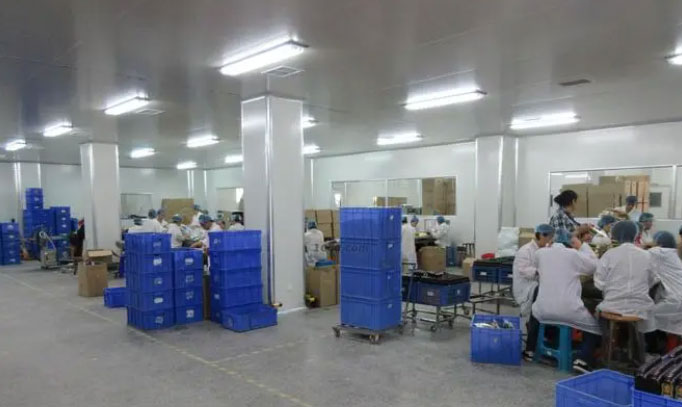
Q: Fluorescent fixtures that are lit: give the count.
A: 14